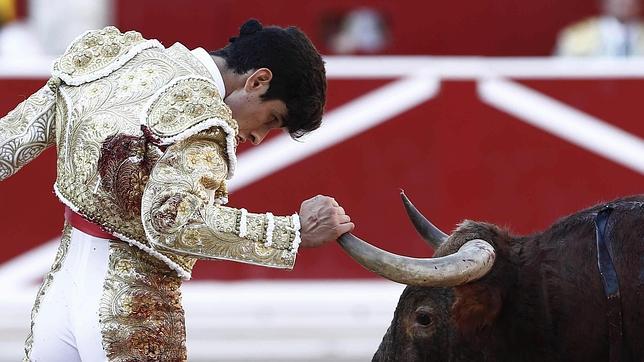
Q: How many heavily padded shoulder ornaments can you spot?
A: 2